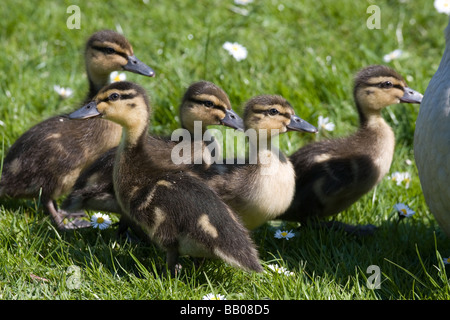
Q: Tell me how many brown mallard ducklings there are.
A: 5